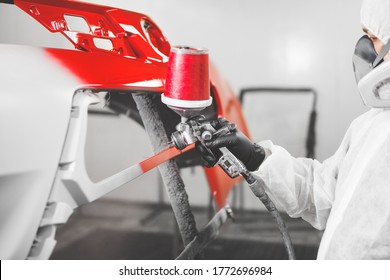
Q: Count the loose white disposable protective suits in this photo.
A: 1